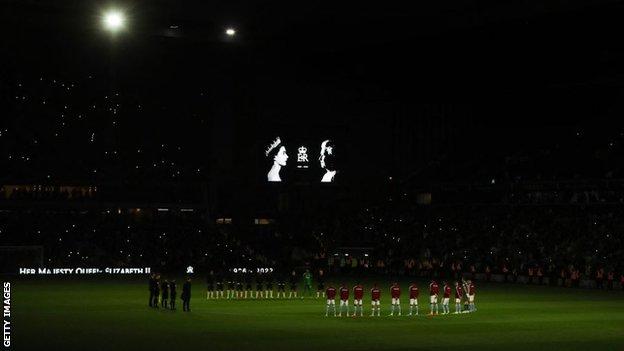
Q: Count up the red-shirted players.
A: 10